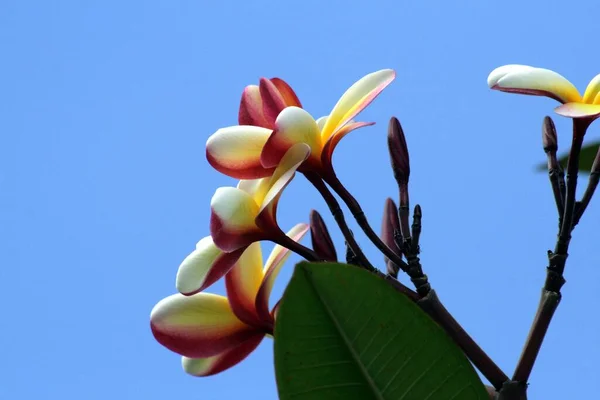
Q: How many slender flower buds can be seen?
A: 4